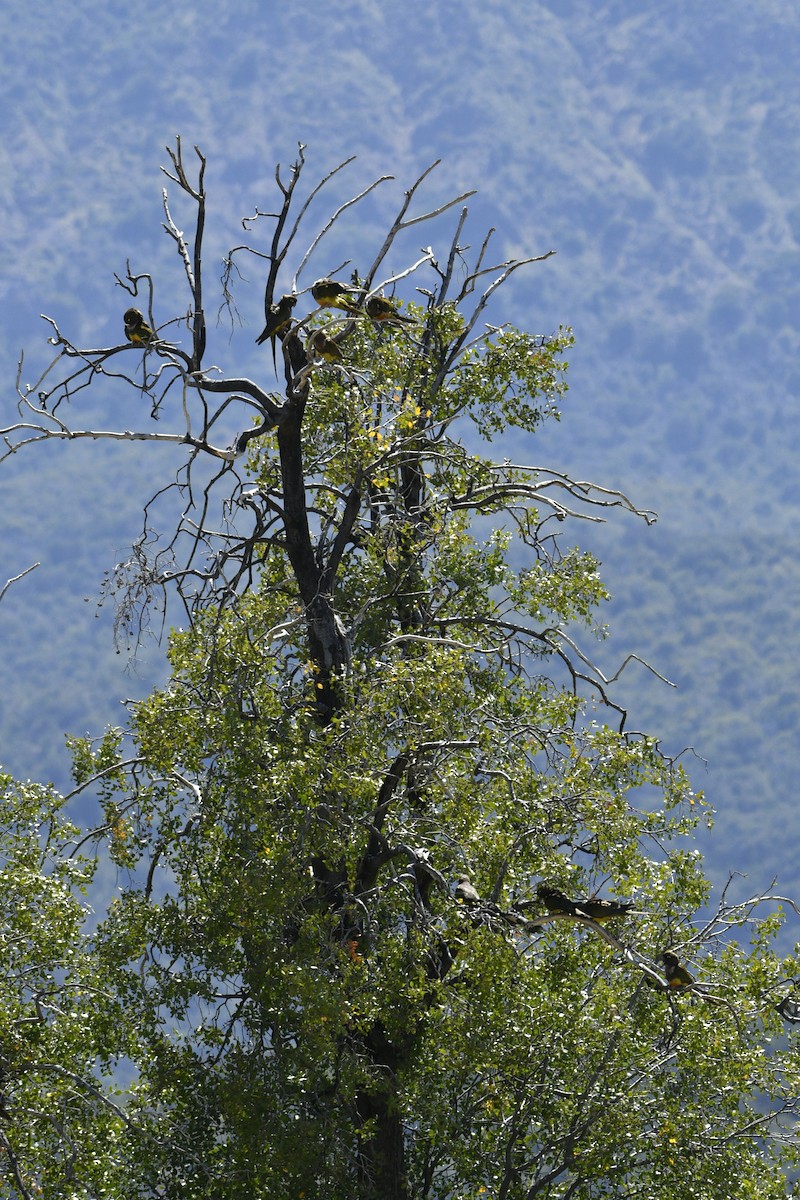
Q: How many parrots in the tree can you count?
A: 9